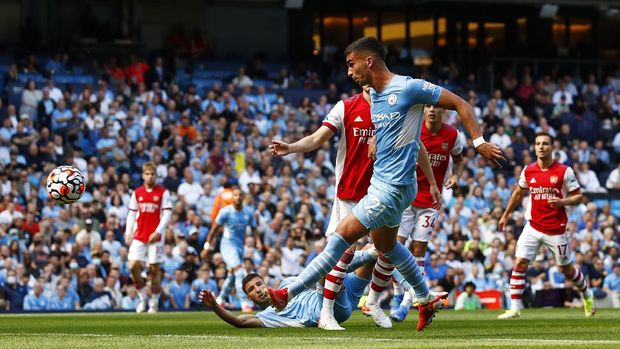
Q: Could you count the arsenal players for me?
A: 4